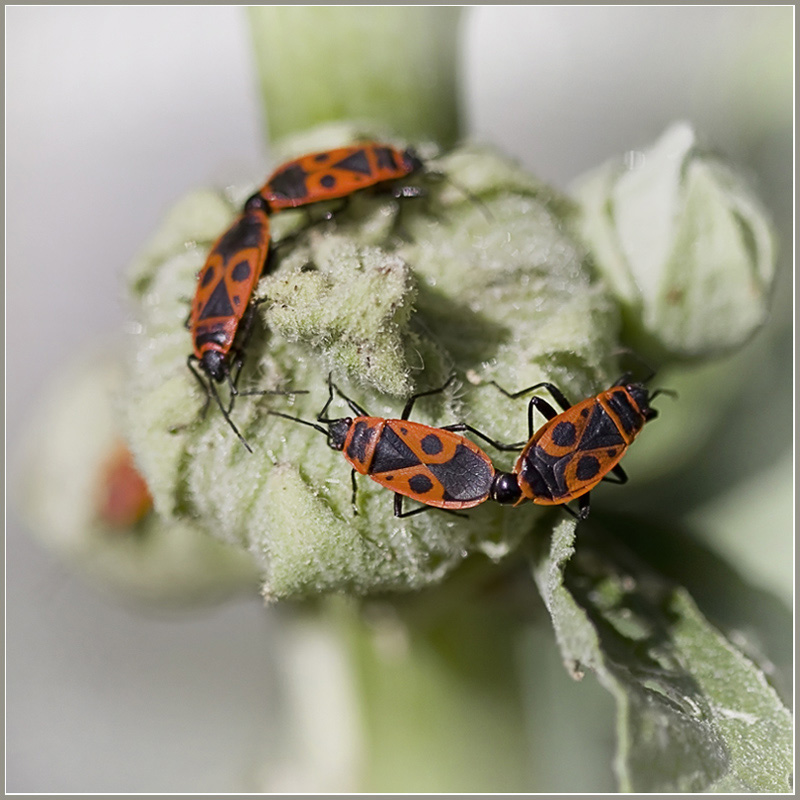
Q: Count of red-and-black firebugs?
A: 4